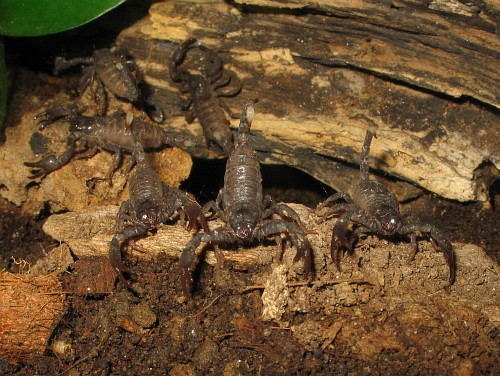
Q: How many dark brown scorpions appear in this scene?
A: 6